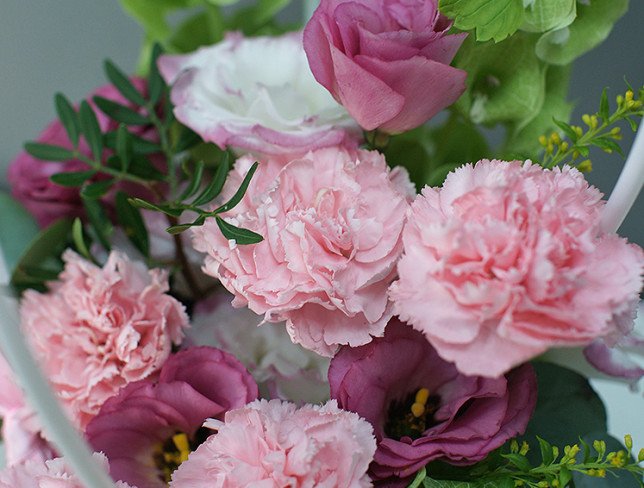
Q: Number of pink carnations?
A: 5